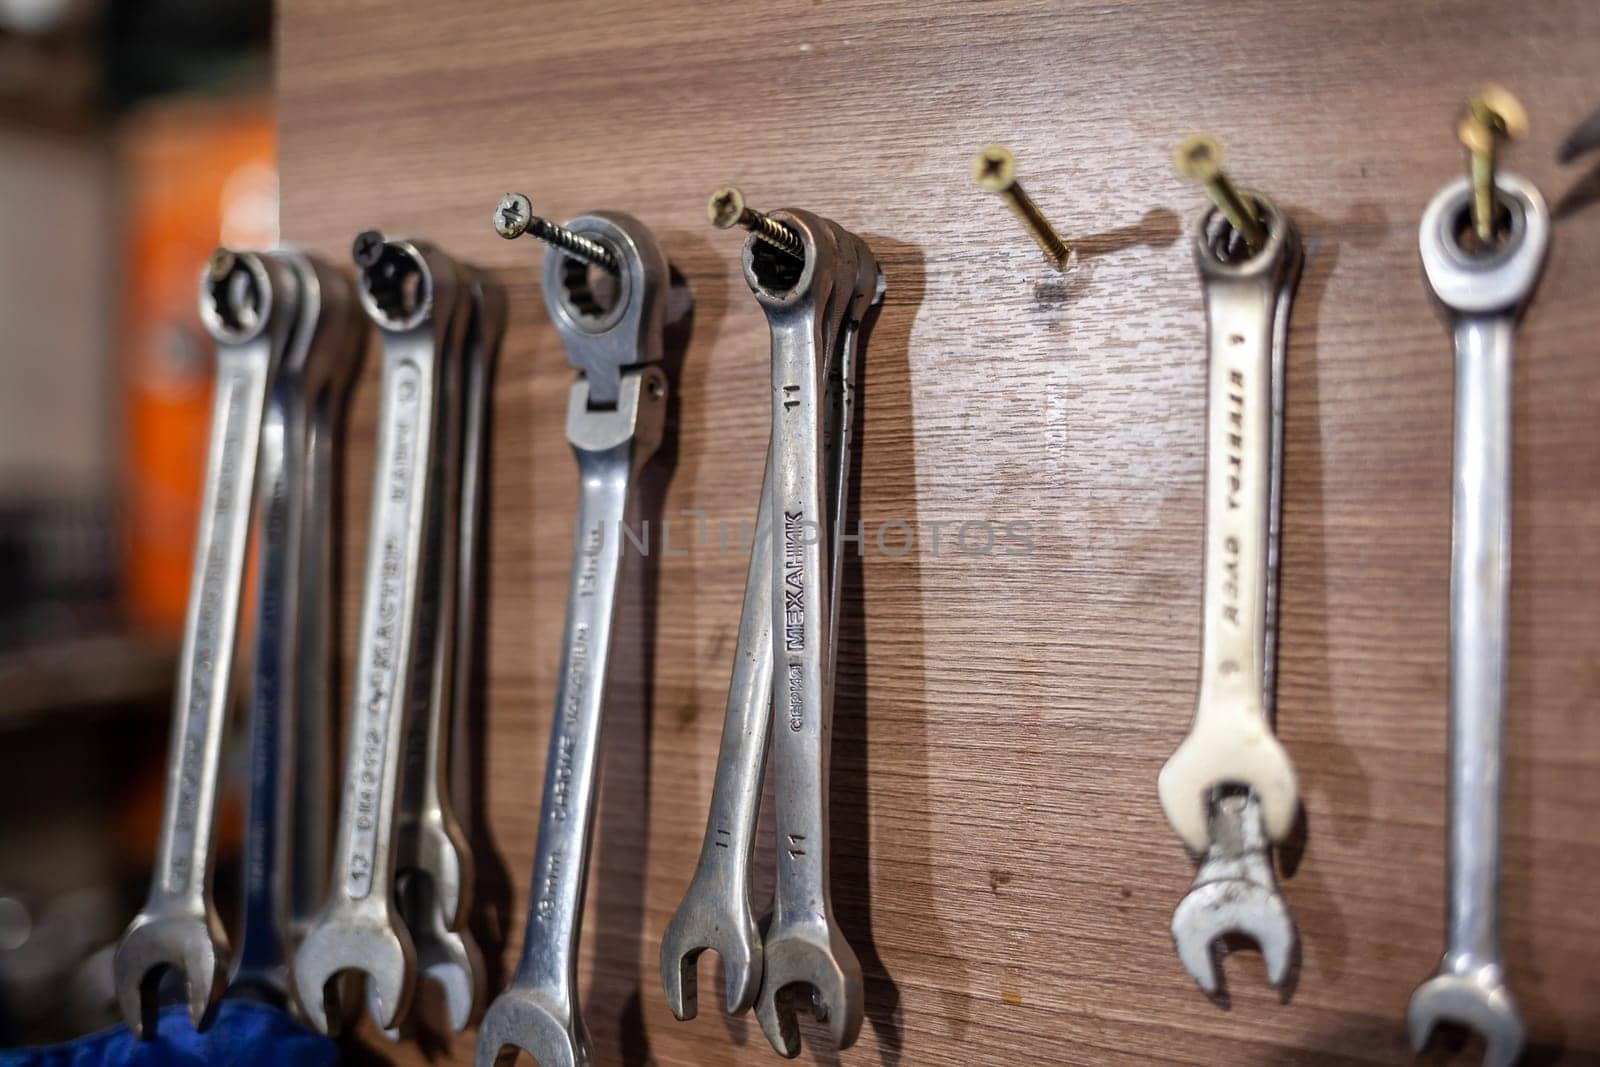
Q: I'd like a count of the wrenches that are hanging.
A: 13